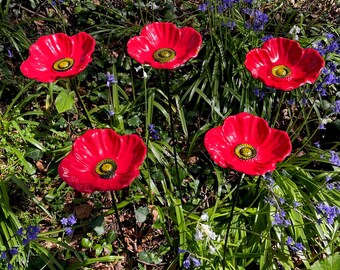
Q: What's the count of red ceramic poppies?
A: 5